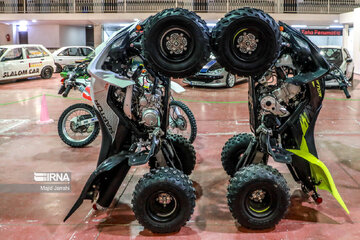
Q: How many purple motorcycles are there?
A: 0